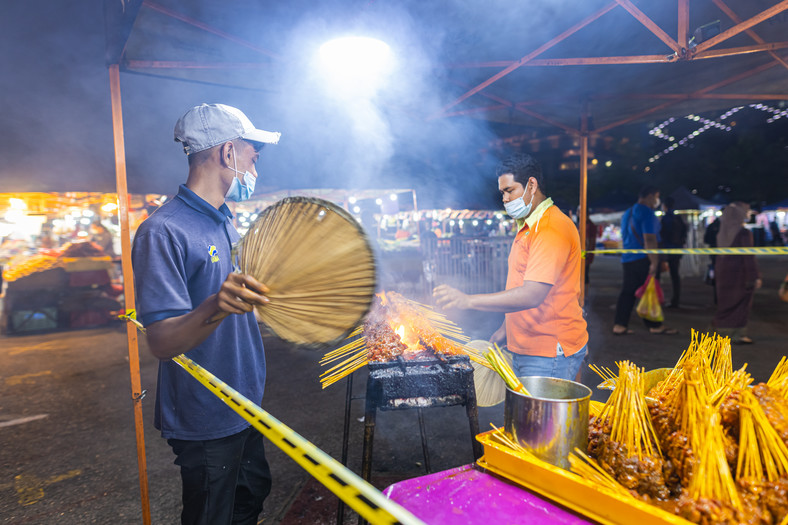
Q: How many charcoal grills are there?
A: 1